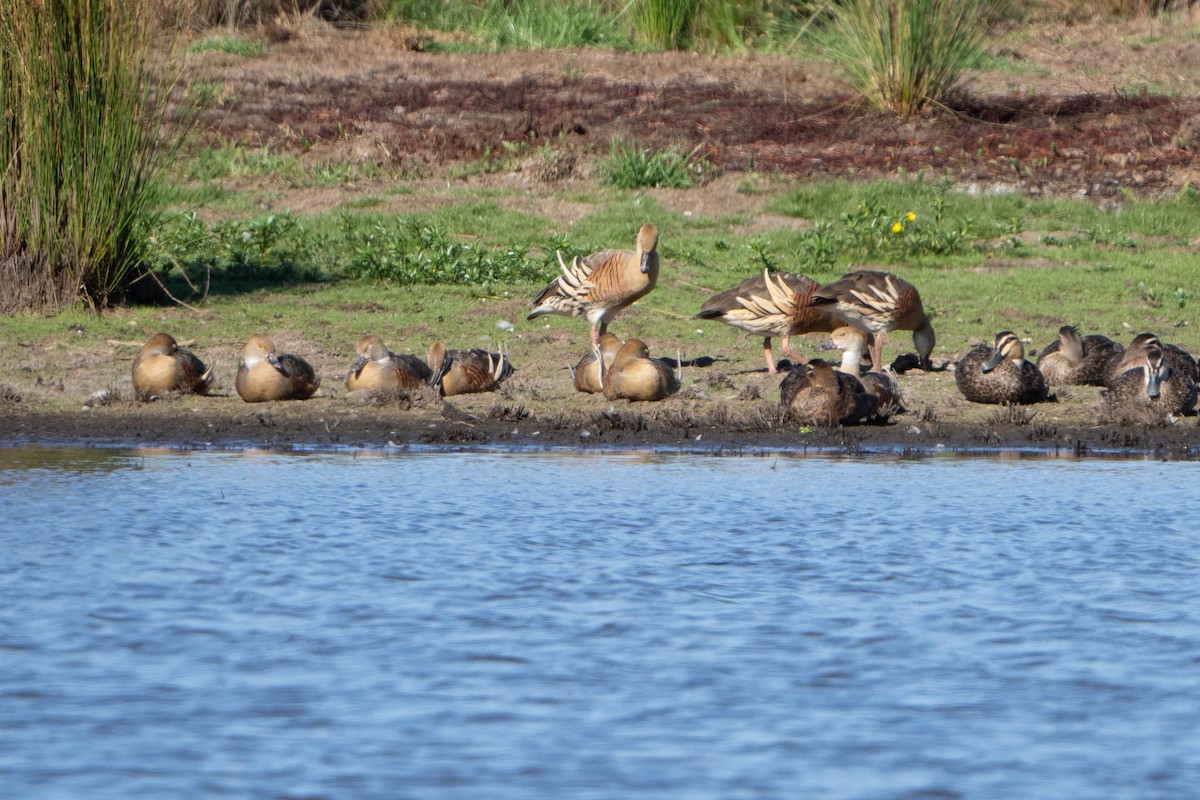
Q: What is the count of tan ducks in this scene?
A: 10